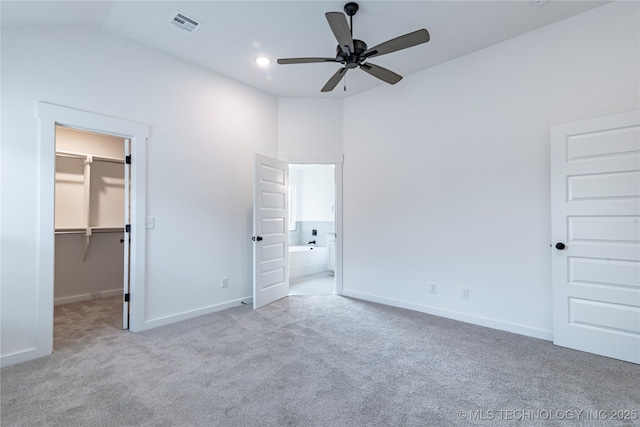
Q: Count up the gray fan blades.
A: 5